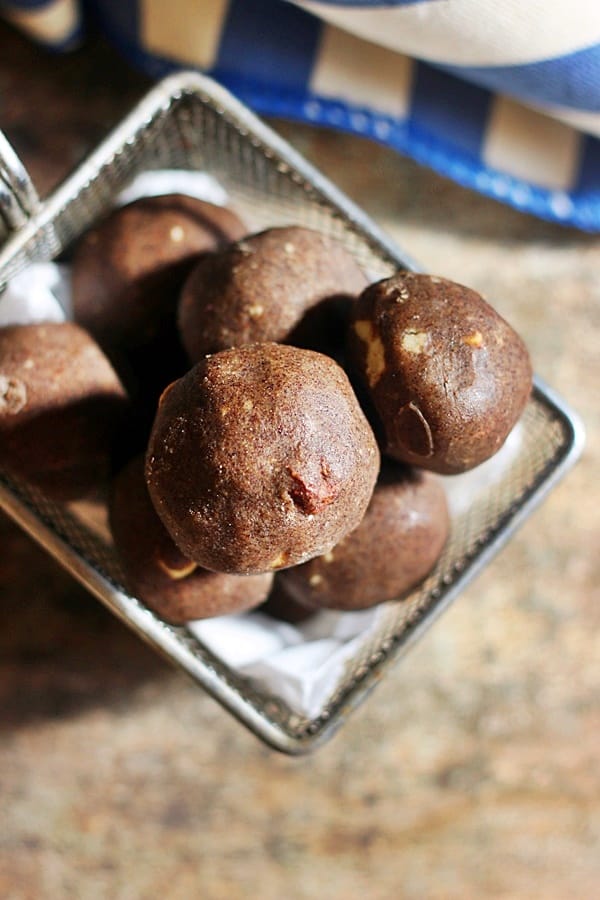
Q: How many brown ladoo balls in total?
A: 7